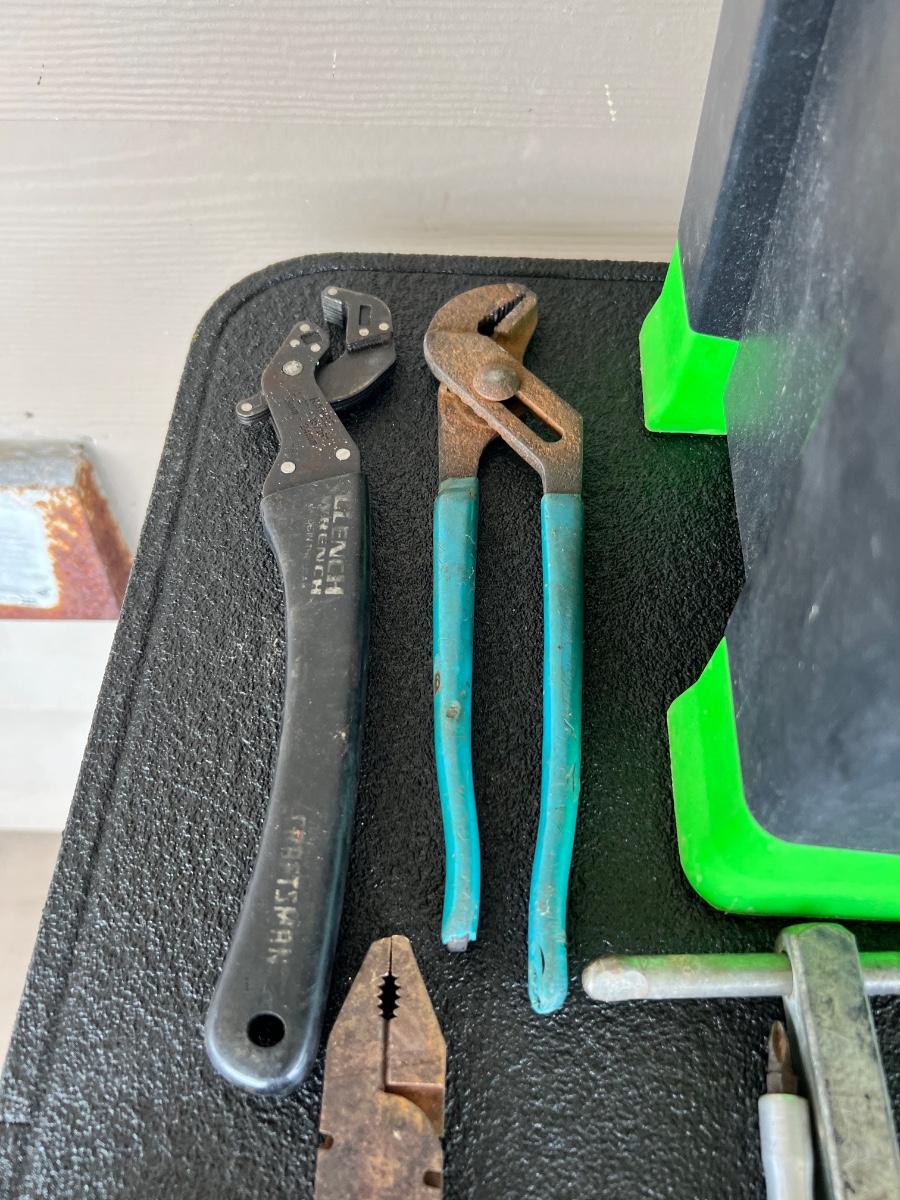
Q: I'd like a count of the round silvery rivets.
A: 10